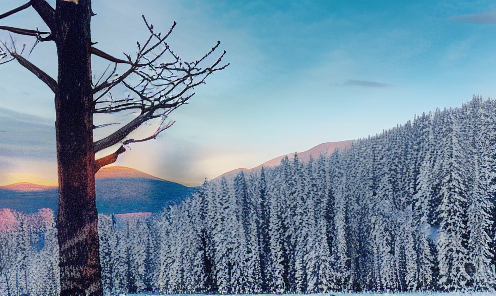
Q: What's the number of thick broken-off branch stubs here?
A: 1